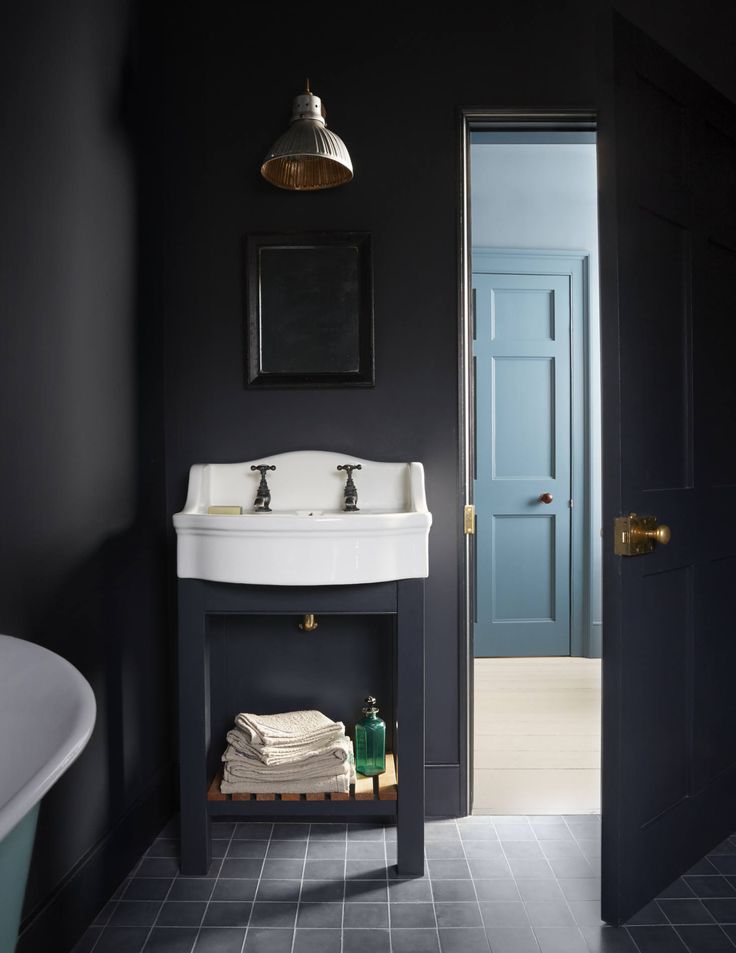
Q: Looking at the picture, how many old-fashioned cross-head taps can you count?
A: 2